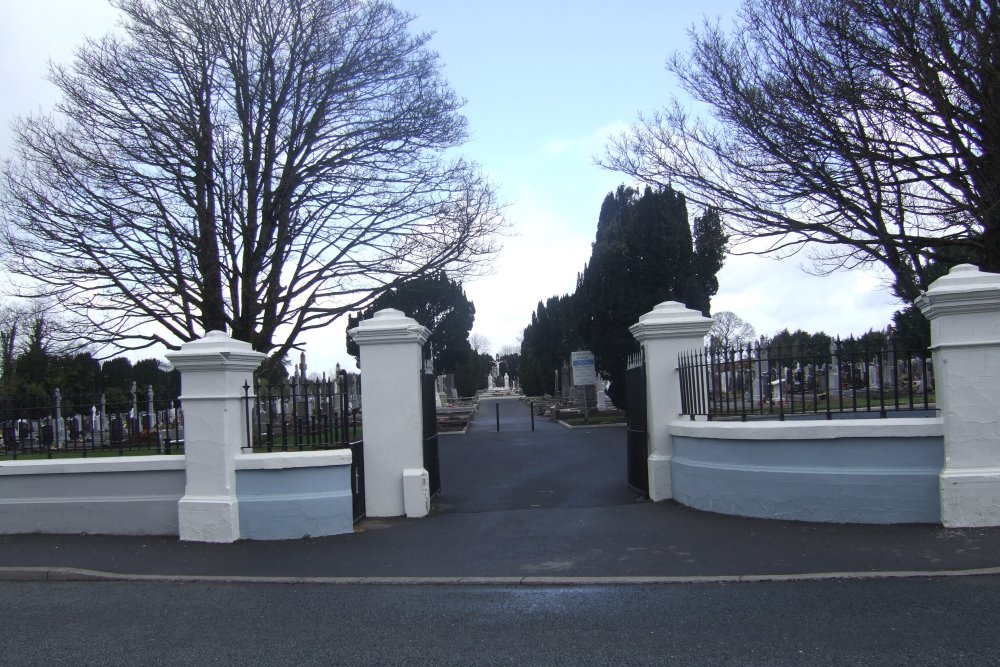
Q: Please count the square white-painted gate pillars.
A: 4